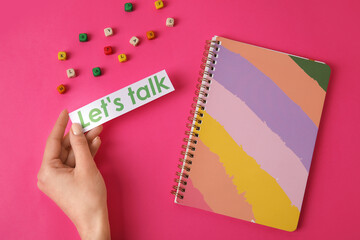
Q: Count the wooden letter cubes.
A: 13